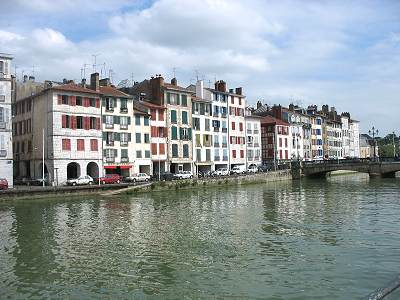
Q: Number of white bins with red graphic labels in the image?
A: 0